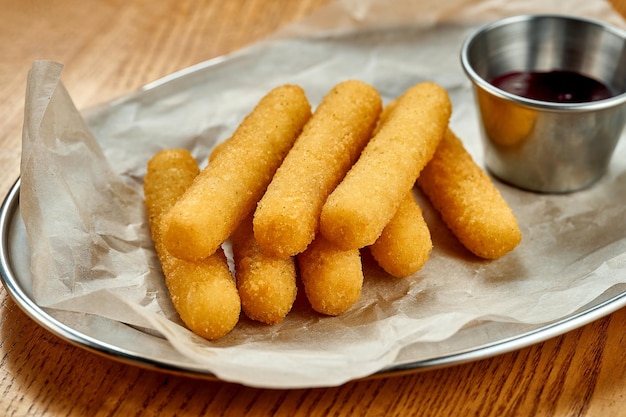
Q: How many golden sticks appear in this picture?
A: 8